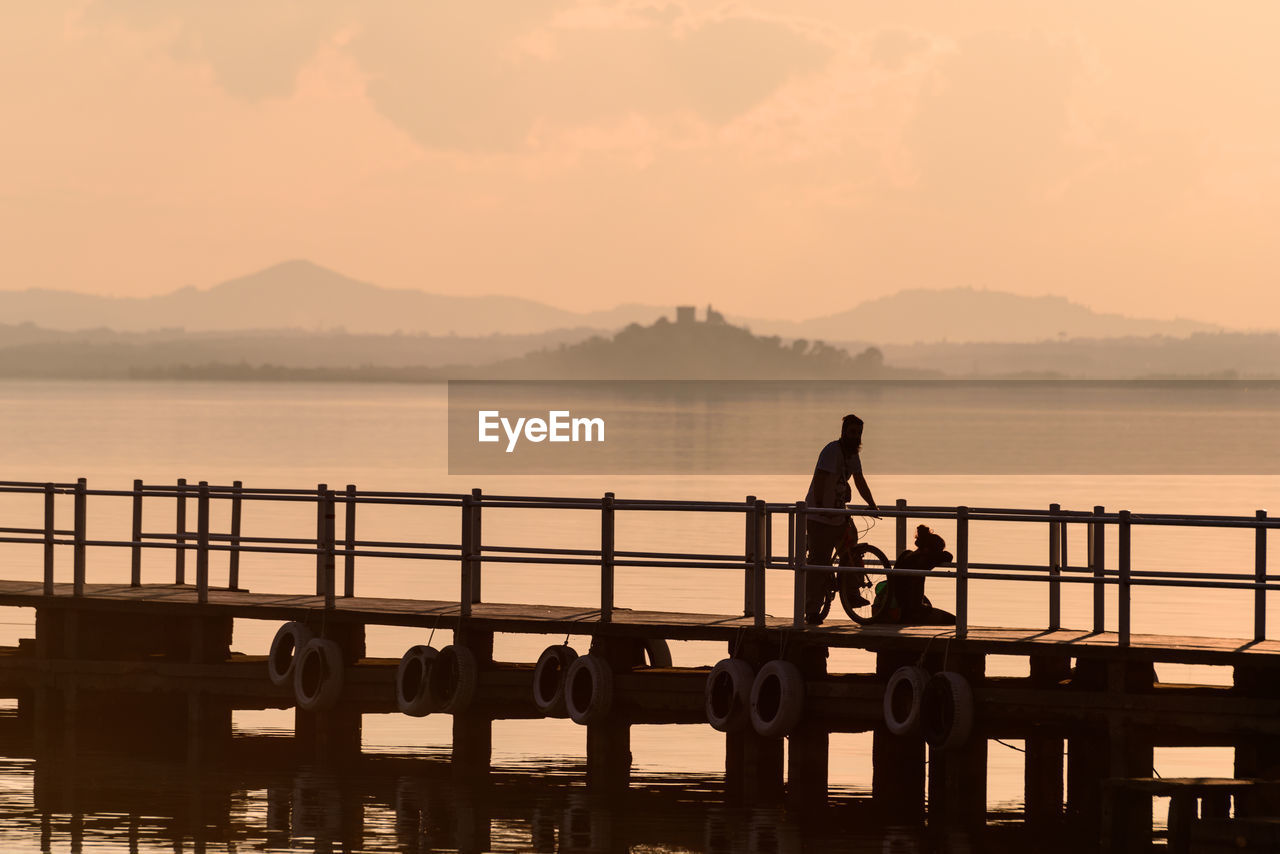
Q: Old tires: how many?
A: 11